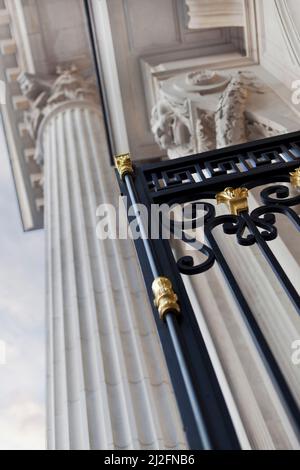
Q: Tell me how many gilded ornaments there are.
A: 4